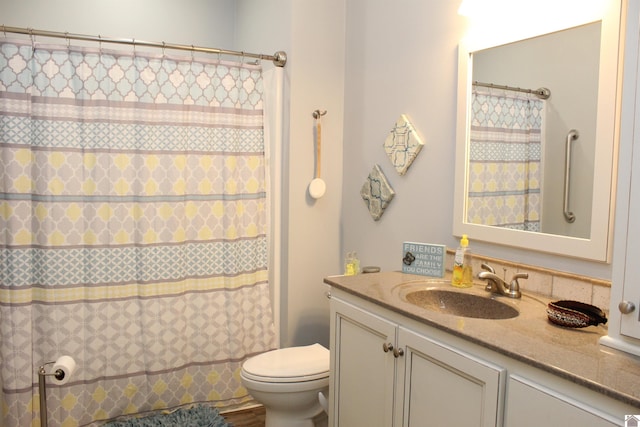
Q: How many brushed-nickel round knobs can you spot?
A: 3